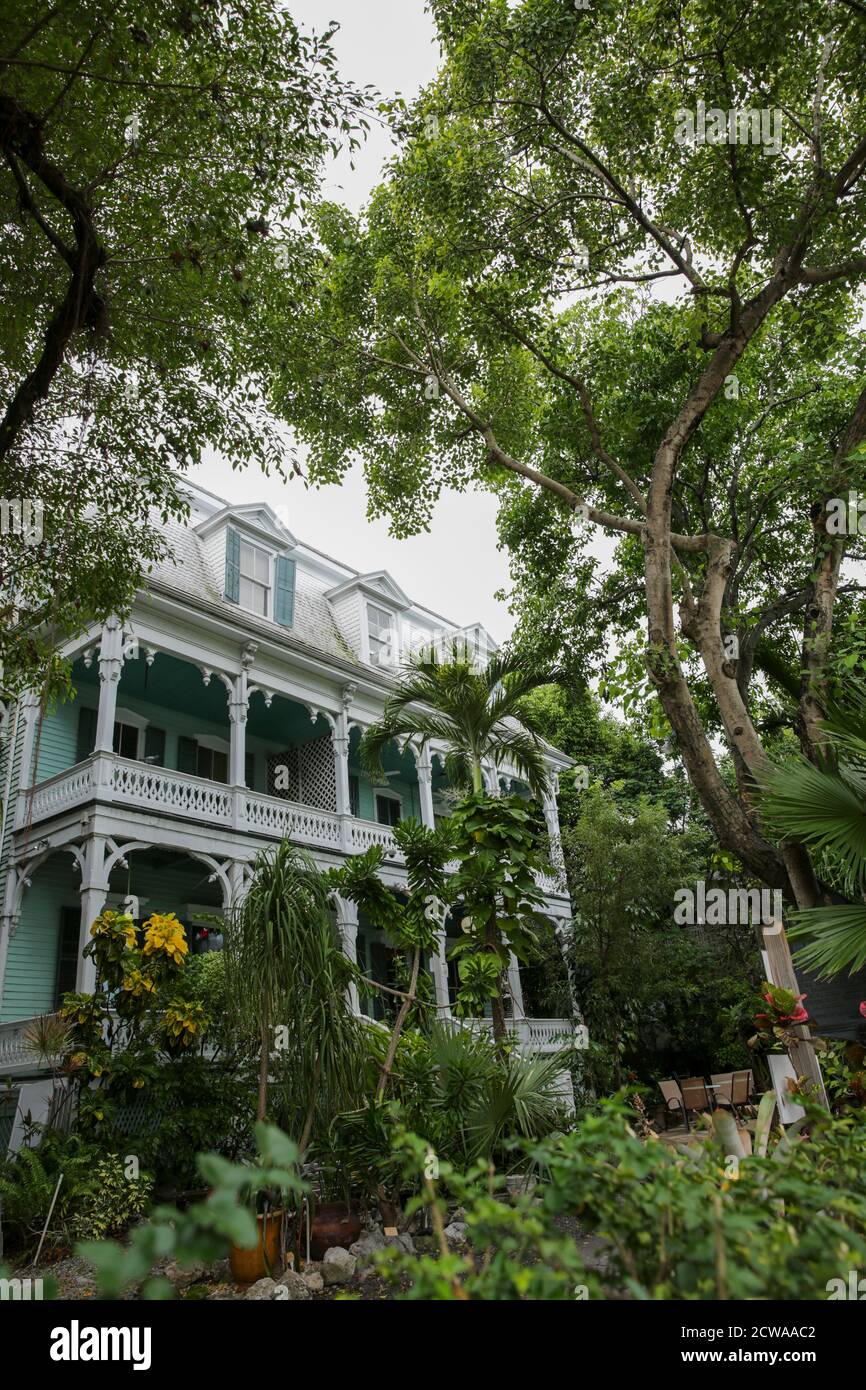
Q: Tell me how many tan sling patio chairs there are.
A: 4